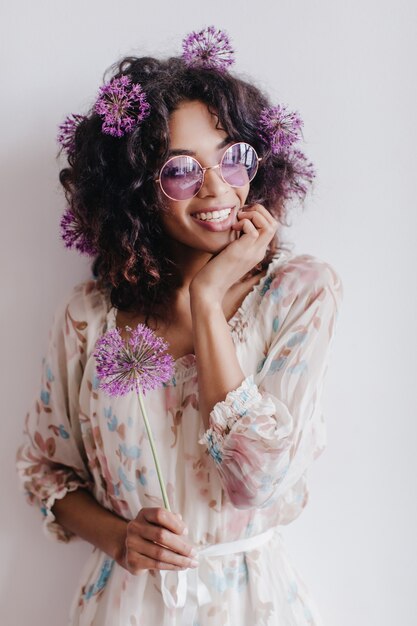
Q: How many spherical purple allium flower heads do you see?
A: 7